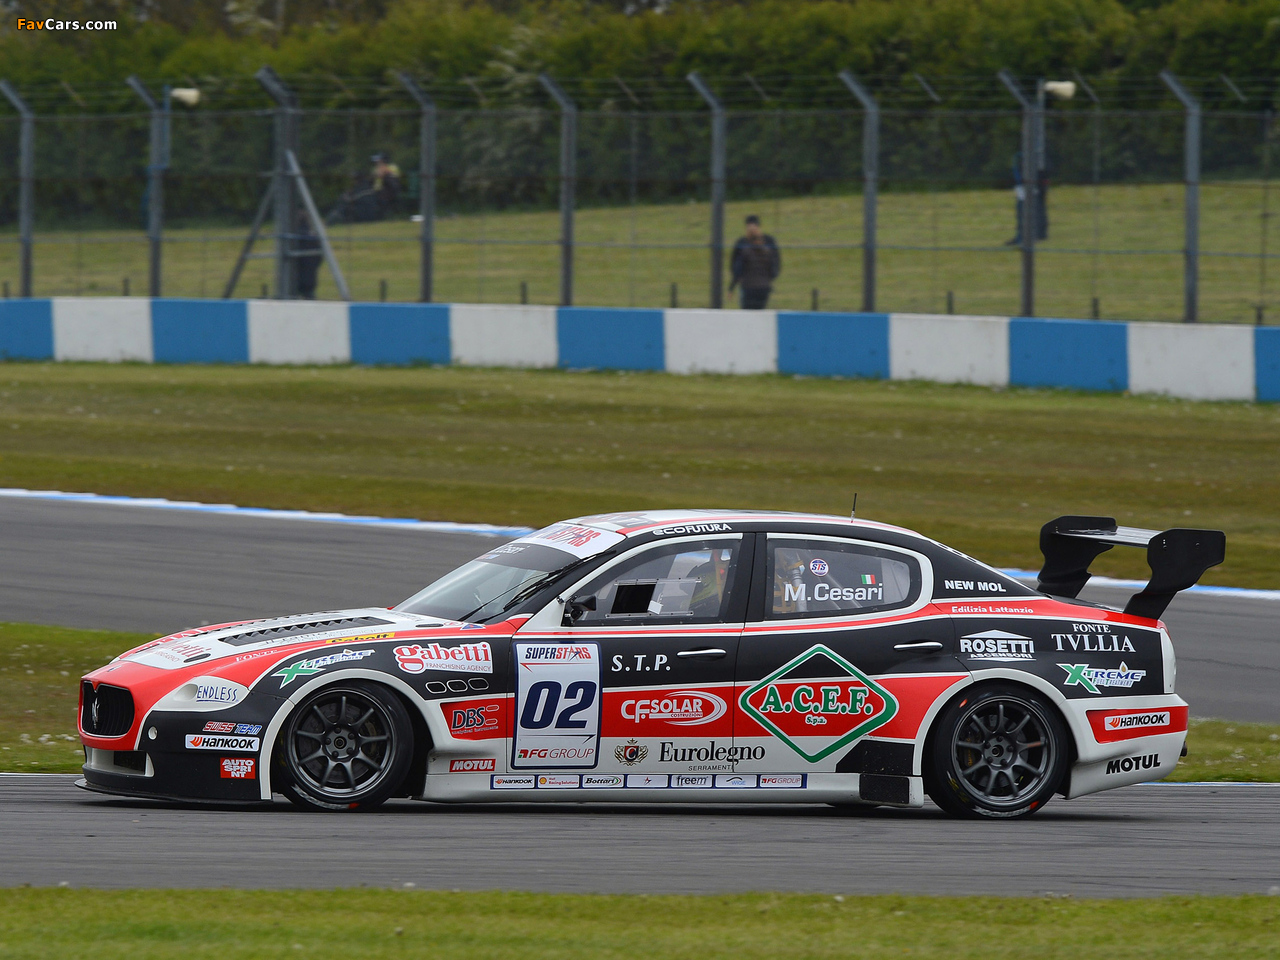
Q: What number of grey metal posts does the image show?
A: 9